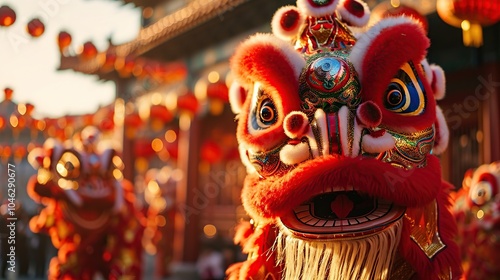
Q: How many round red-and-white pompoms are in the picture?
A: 5